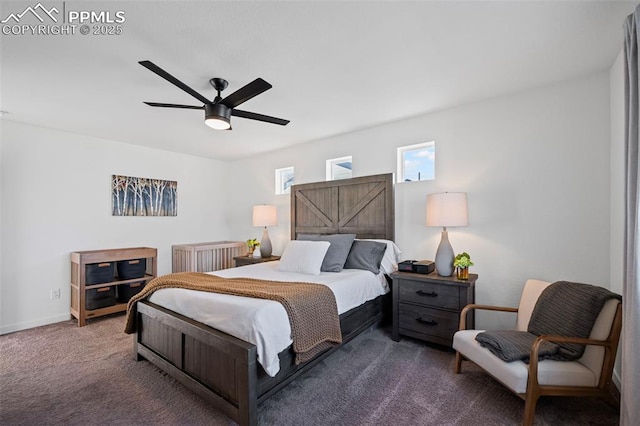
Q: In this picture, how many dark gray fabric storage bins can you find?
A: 4